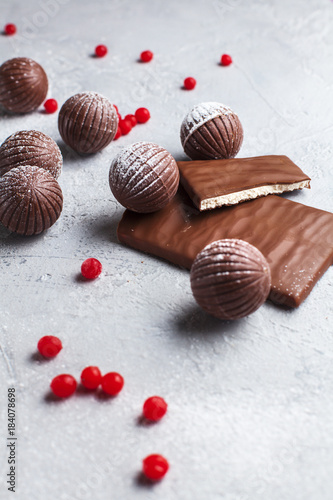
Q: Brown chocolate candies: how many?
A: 7